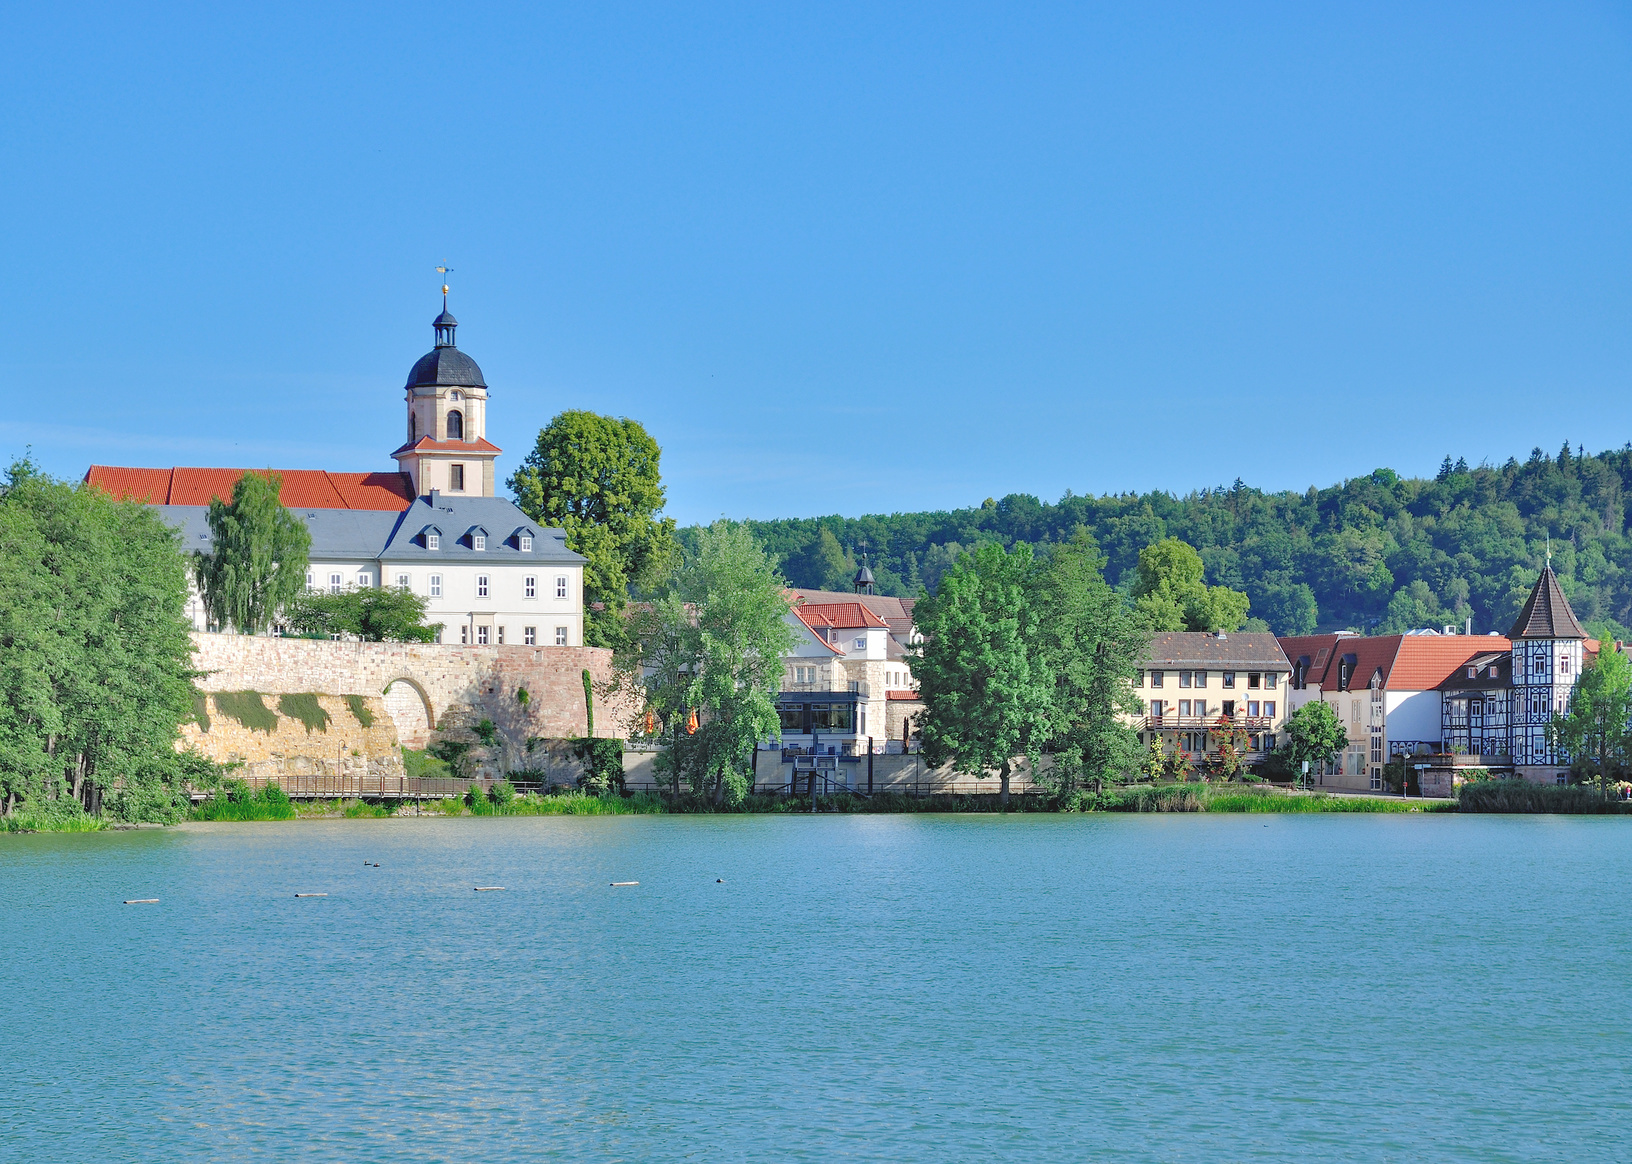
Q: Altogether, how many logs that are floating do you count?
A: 4